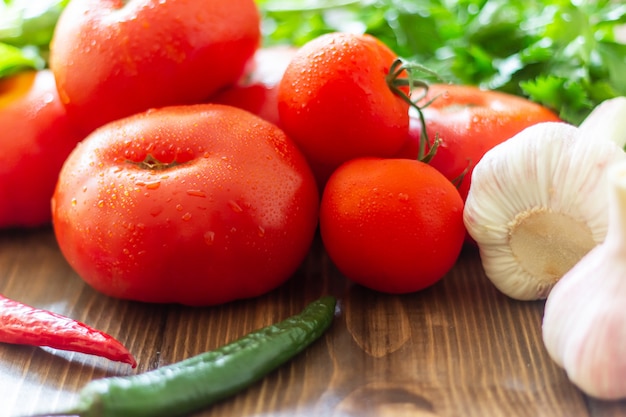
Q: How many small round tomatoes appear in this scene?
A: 2